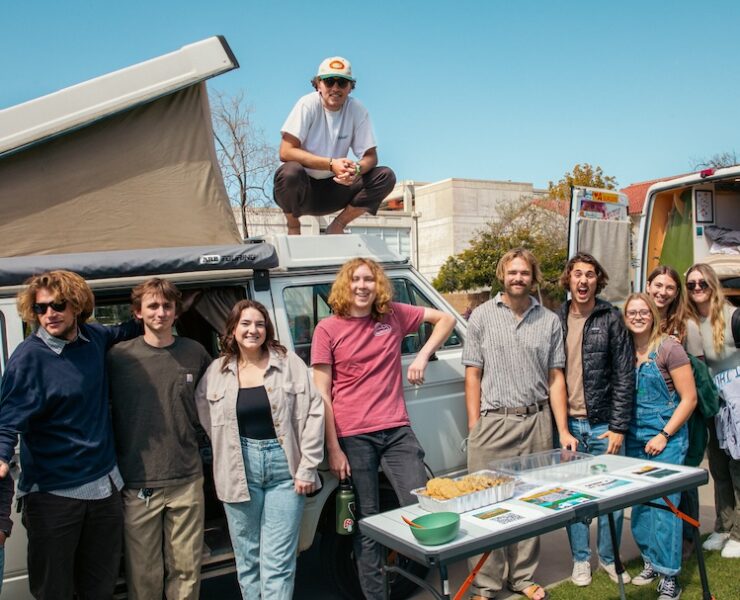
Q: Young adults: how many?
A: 10